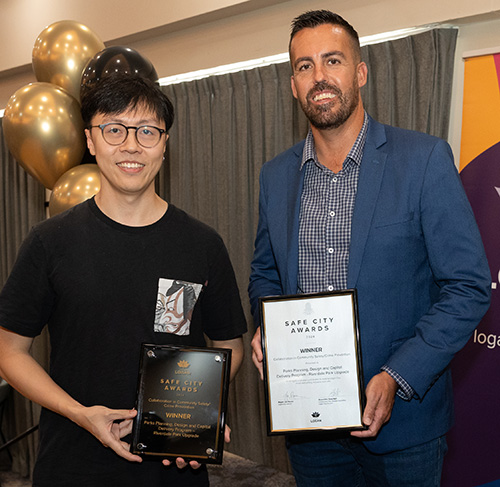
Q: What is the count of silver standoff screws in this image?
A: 4